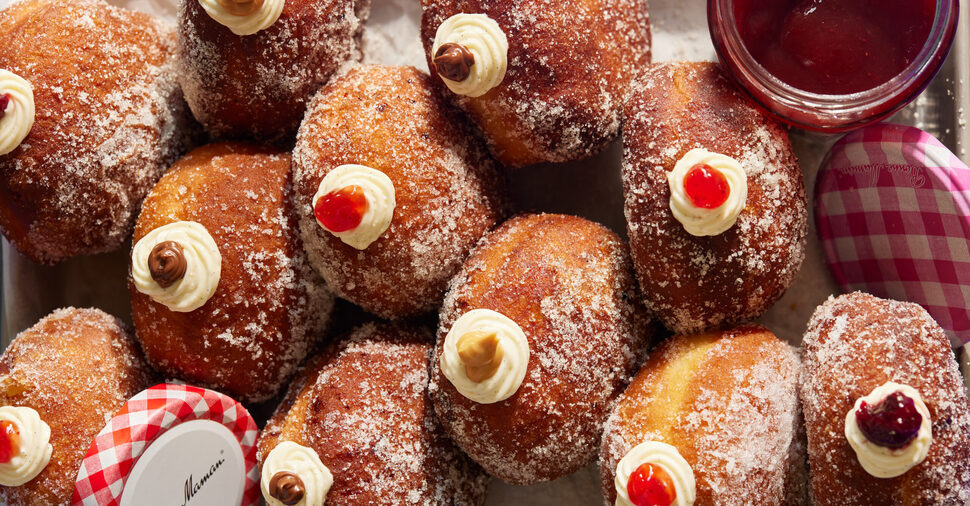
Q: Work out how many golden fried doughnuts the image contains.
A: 11